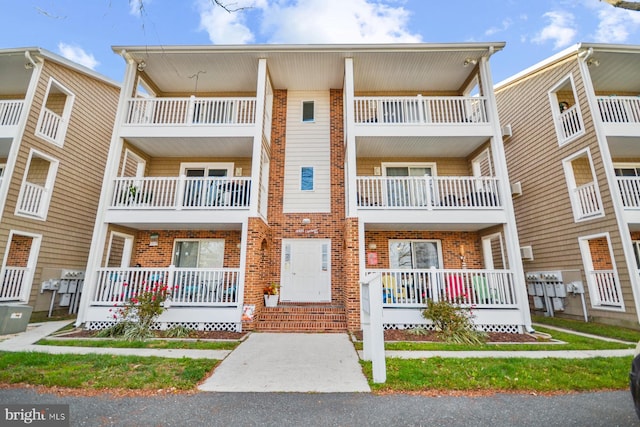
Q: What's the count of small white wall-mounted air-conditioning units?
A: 3